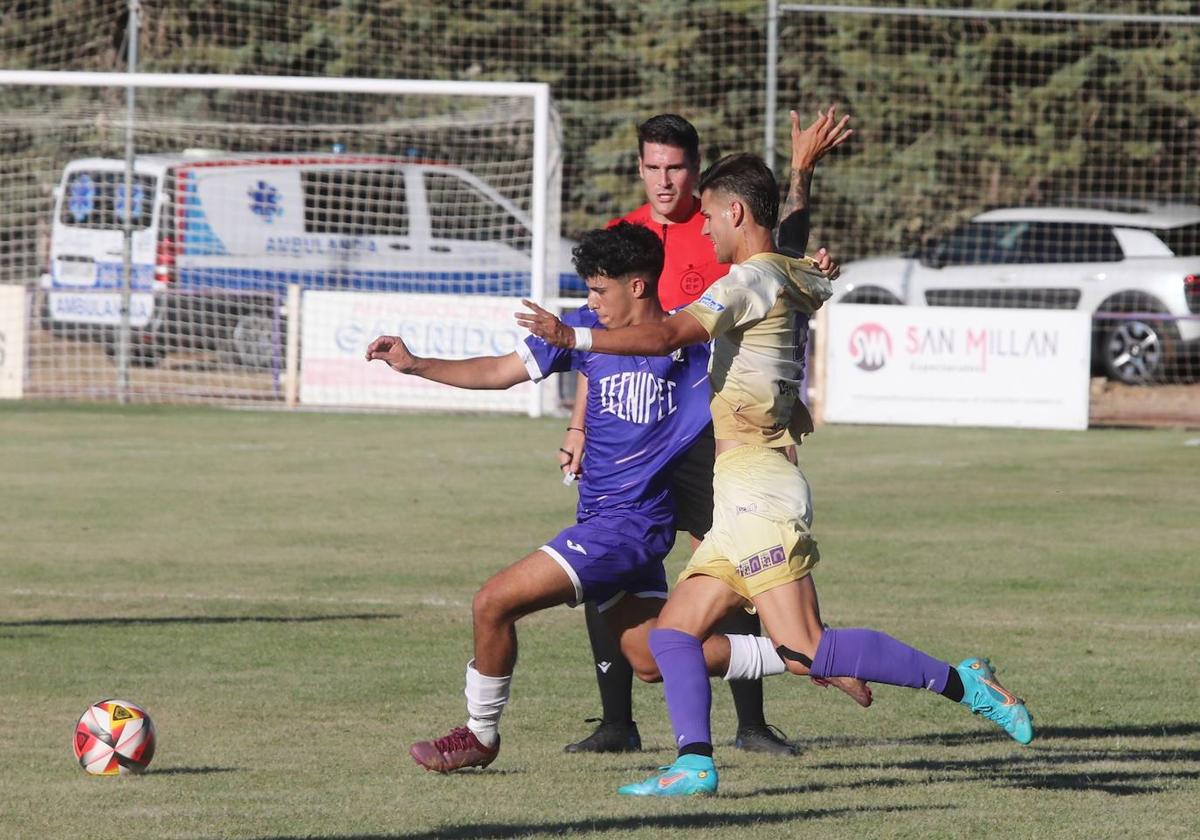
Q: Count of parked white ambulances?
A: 1